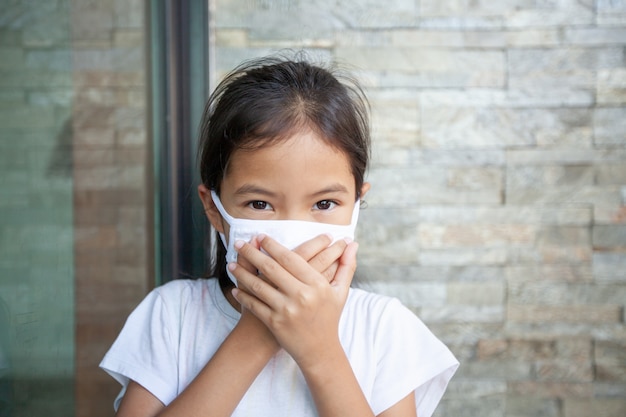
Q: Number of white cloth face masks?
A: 1